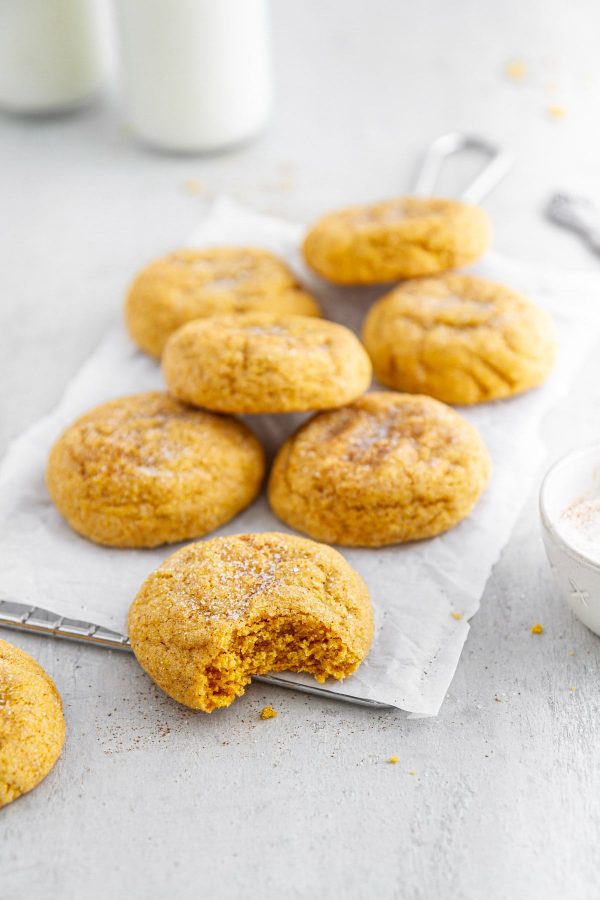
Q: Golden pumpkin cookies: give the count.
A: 8